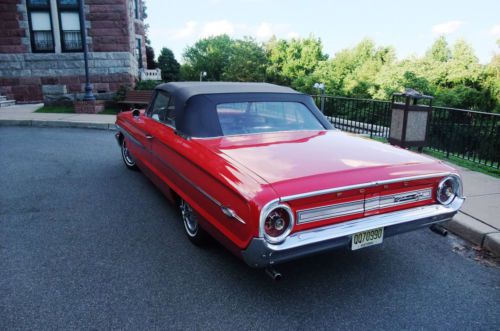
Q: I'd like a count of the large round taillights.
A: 2